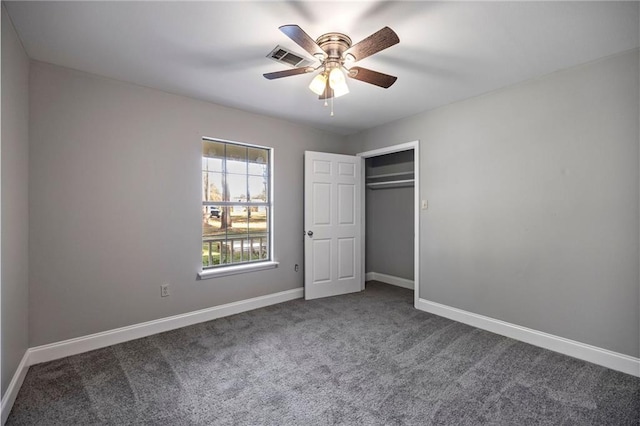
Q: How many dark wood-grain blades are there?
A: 5